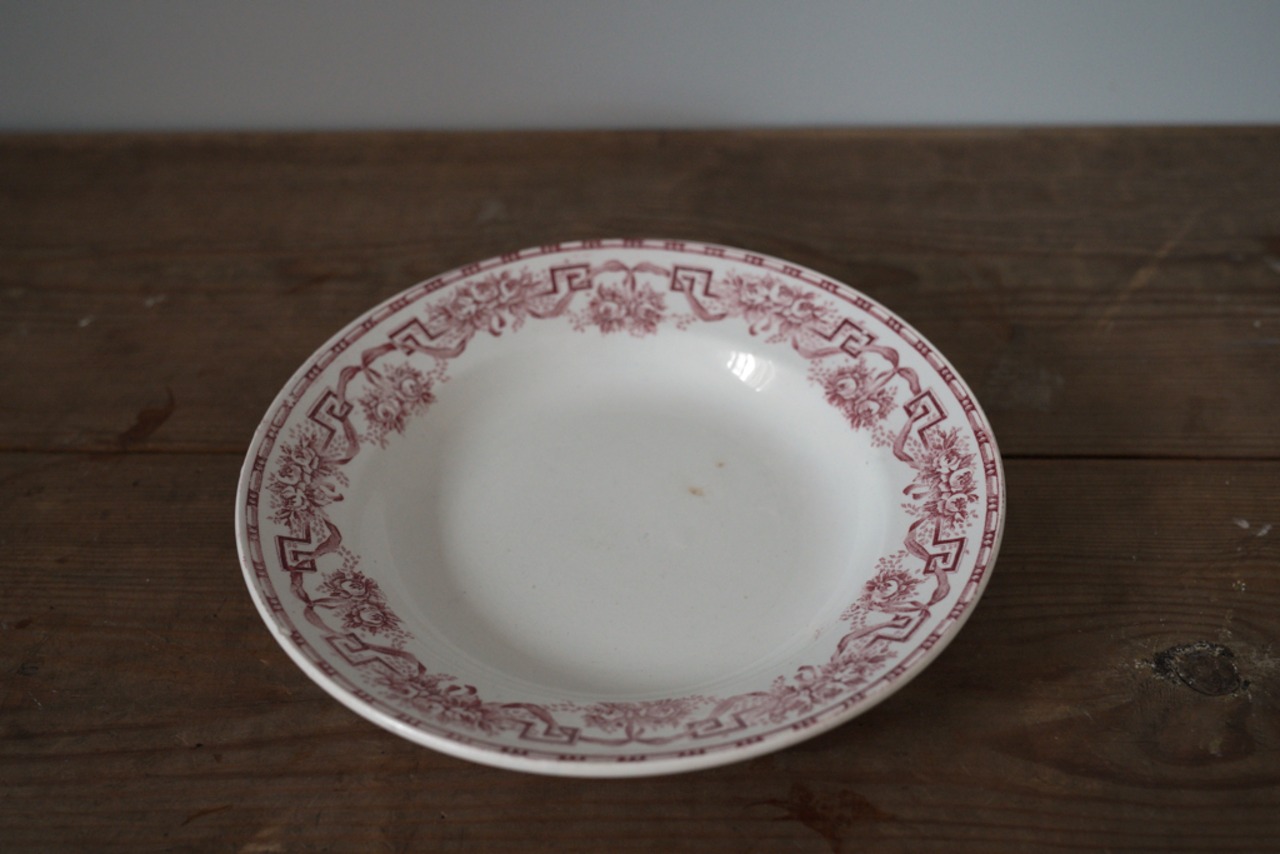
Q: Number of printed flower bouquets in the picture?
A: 12